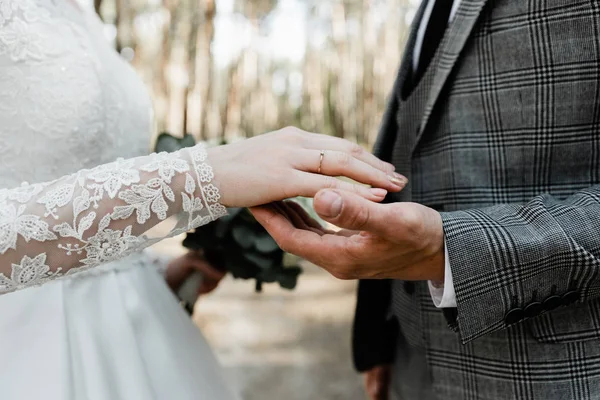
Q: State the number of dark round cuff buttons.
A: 4